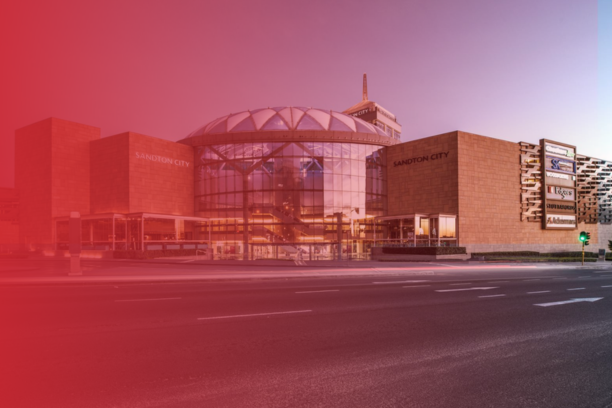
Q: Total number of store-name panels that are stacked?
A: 6